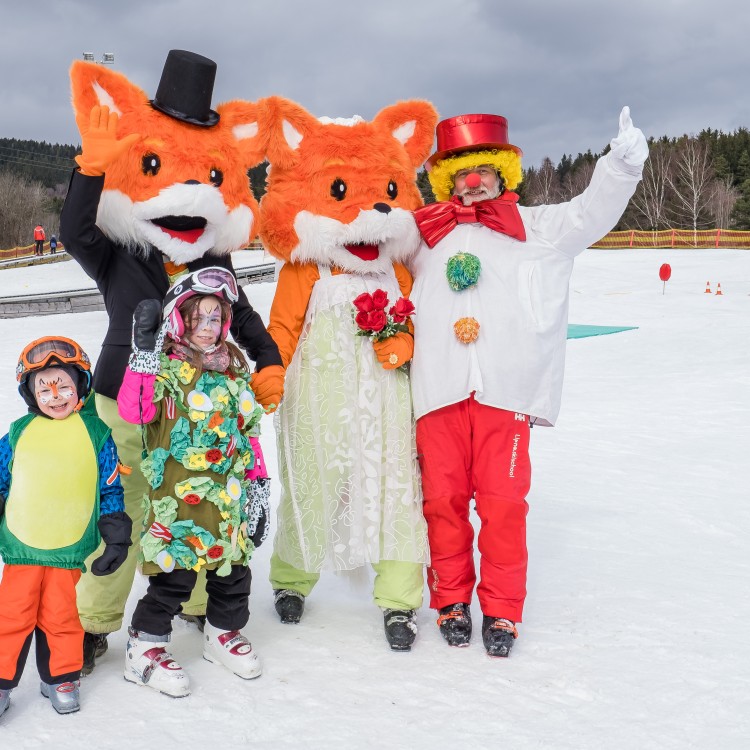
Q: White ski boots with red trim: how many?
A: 2